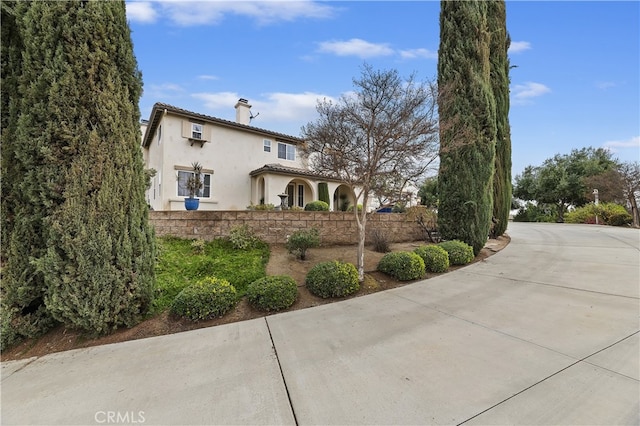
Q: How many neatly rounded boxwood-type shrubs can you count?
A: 6